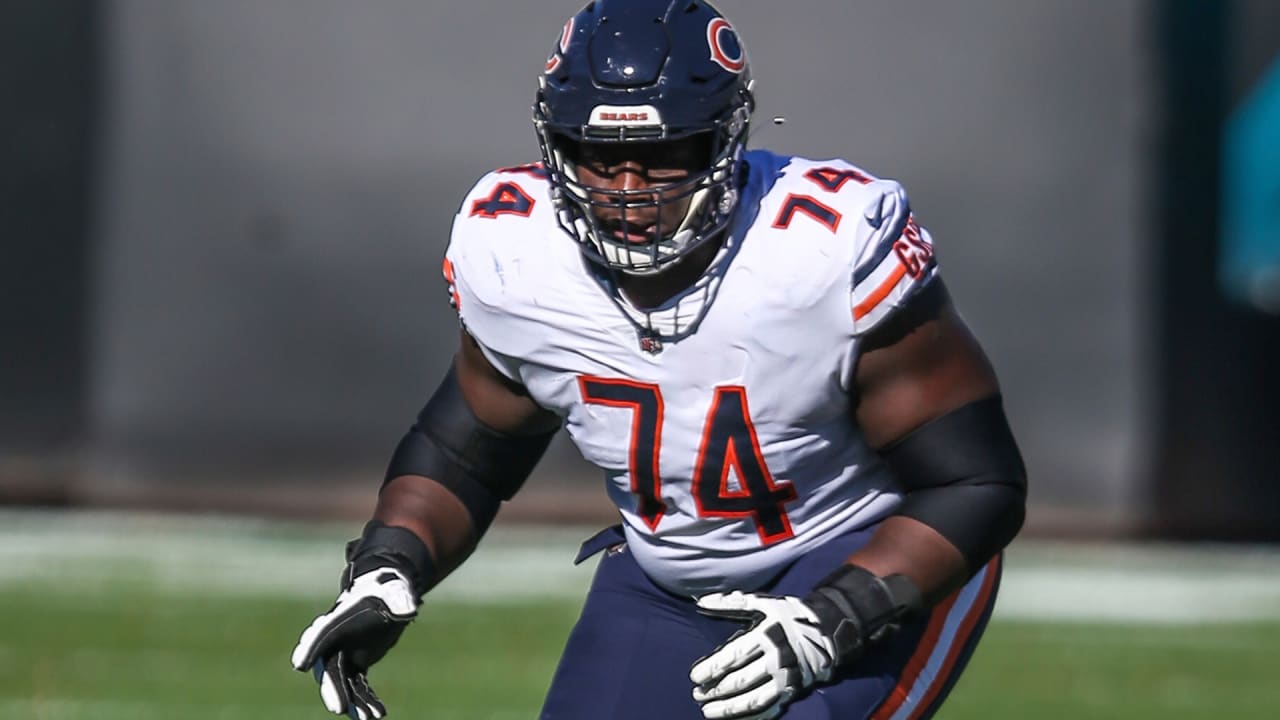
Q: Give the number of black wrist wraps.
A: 2